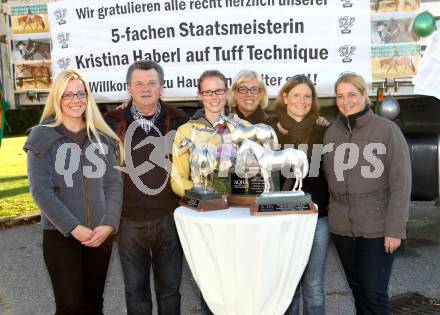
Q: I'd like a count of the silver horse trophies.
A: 3